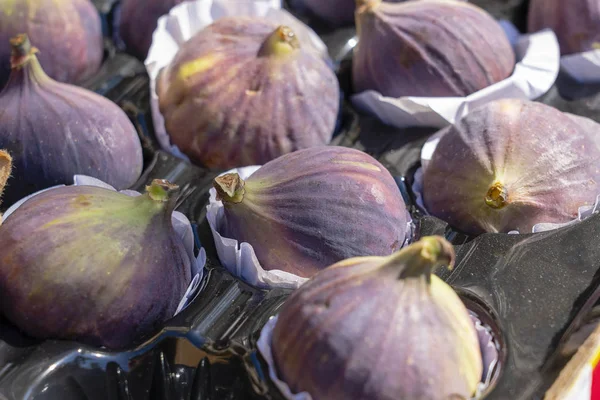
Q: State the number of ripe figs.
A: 11